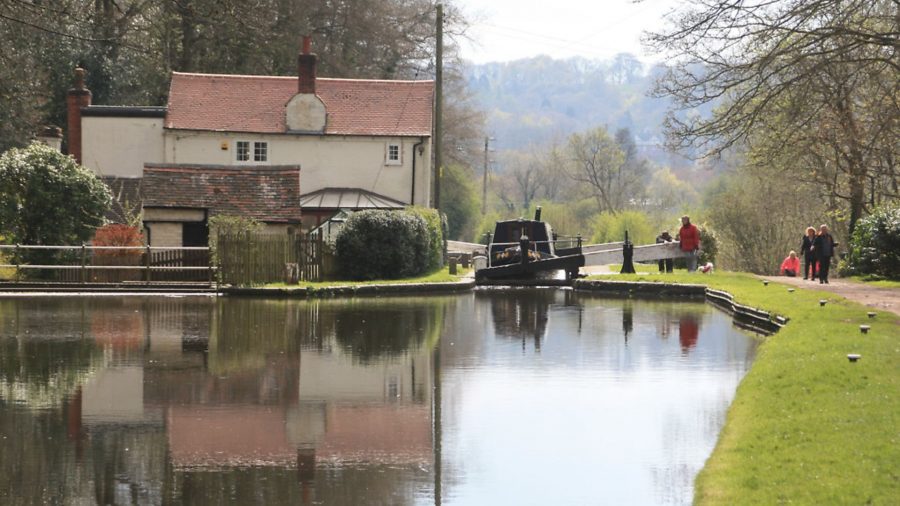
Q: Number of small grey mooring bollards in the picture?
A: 6